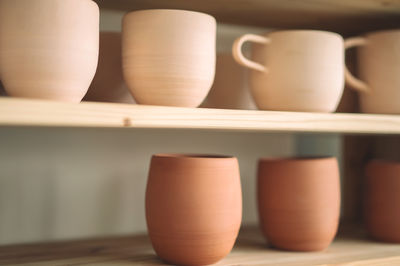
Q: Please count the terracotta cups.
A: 3